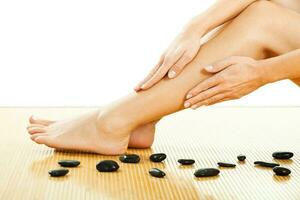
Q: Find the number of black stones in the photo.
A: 13